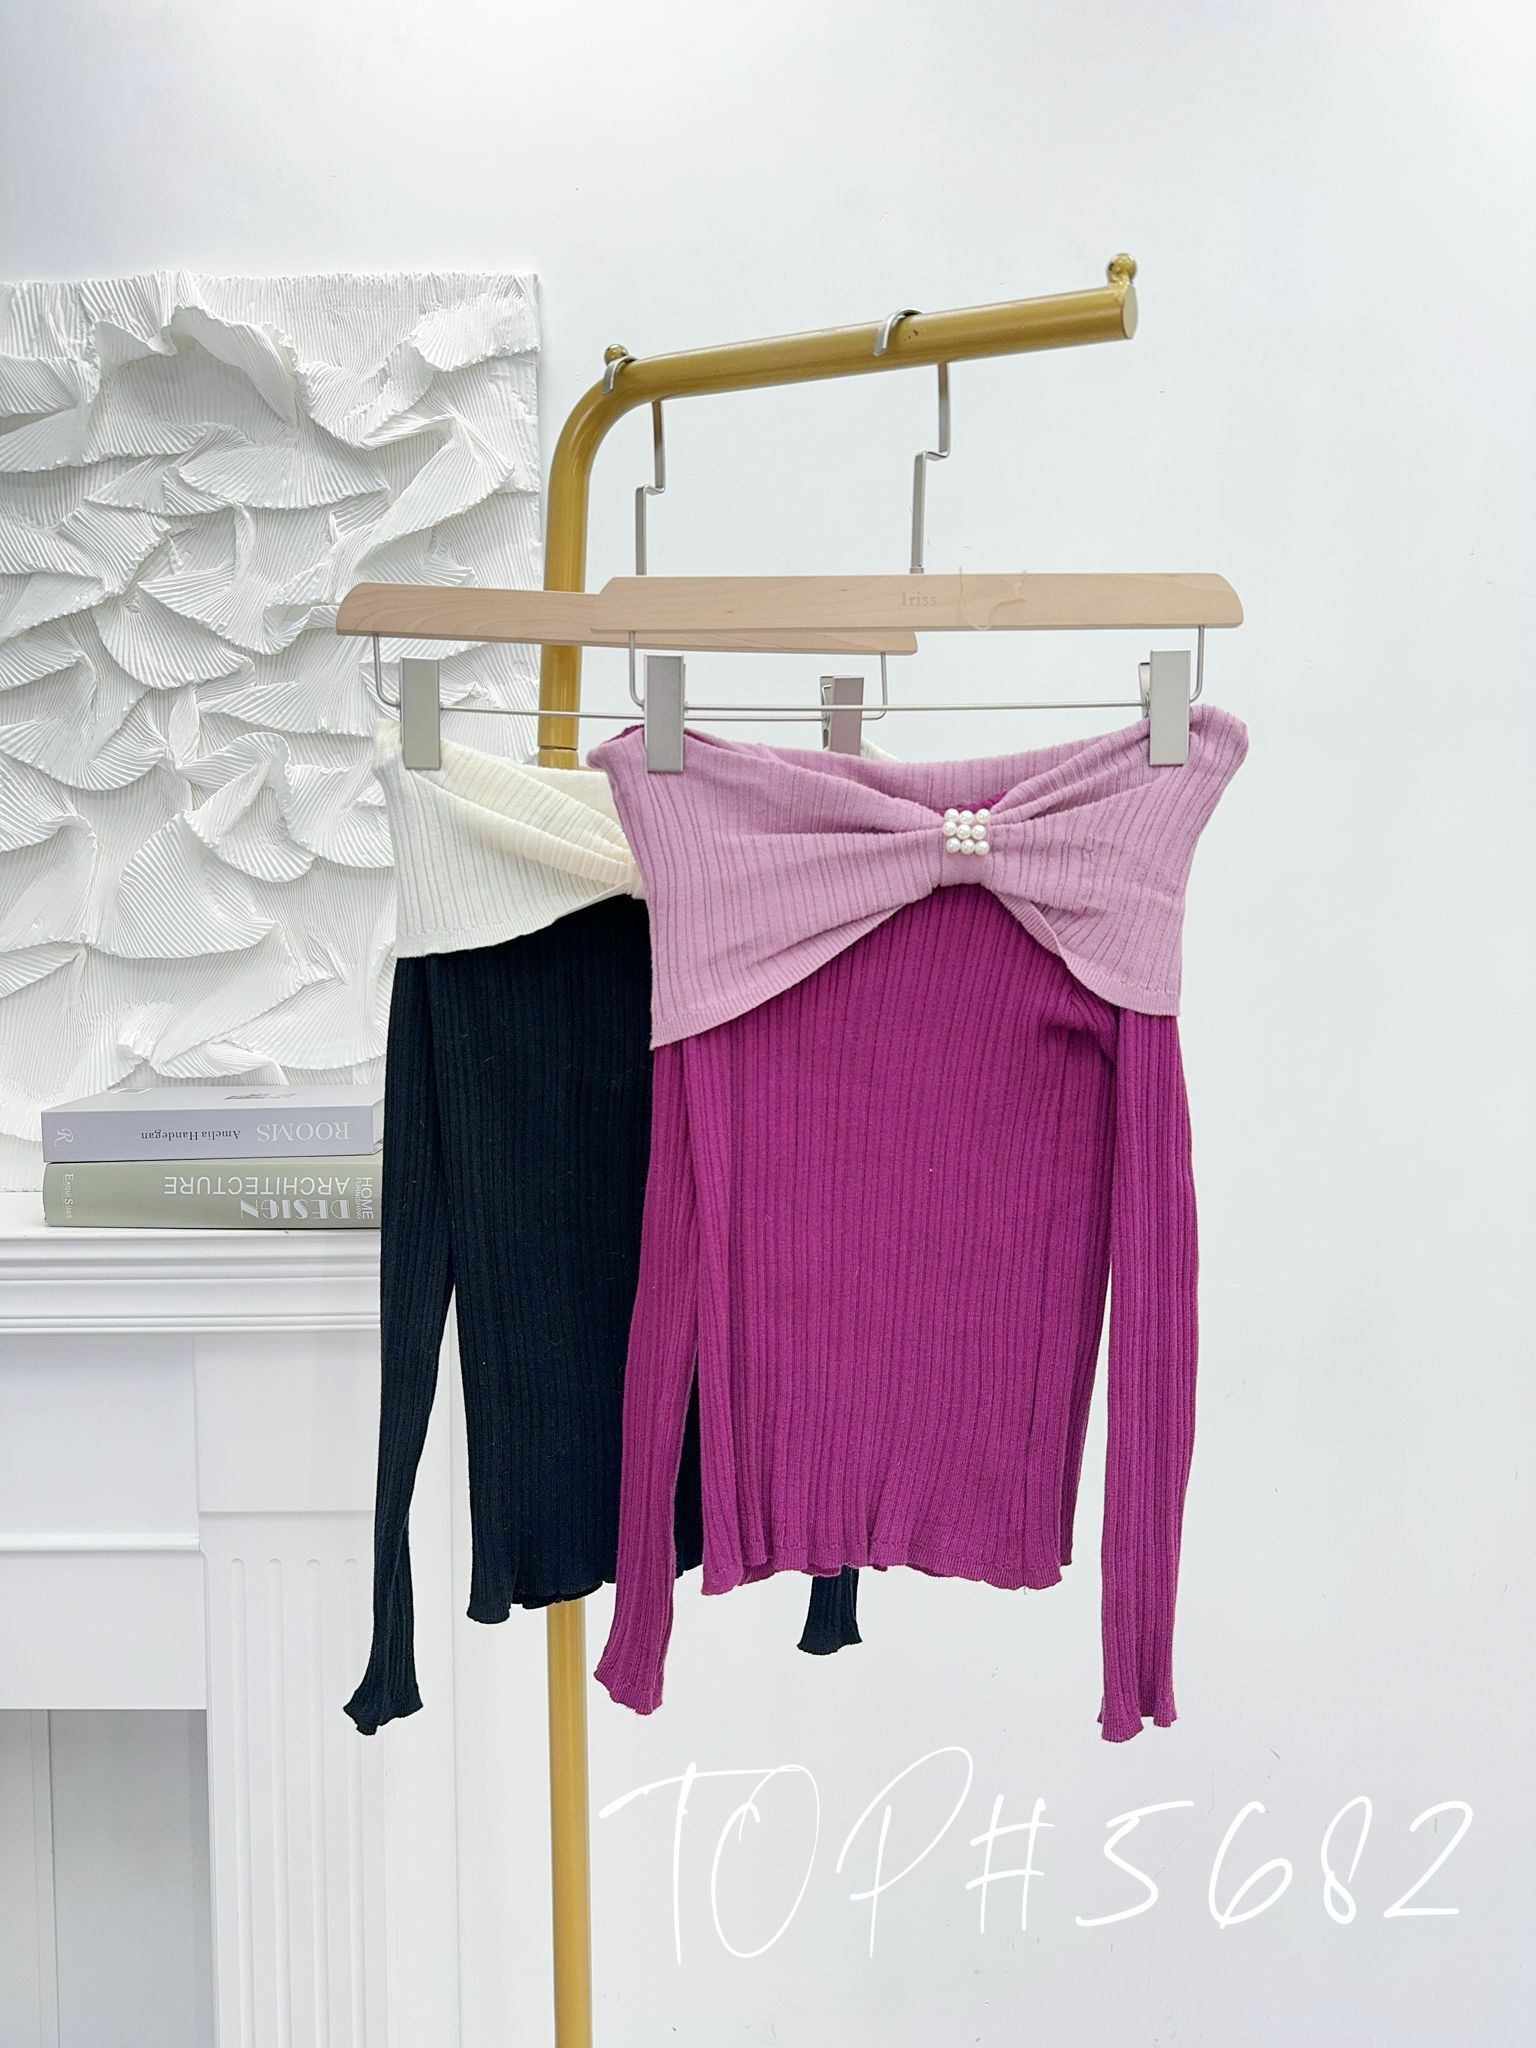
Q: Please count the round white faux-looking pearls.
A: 9